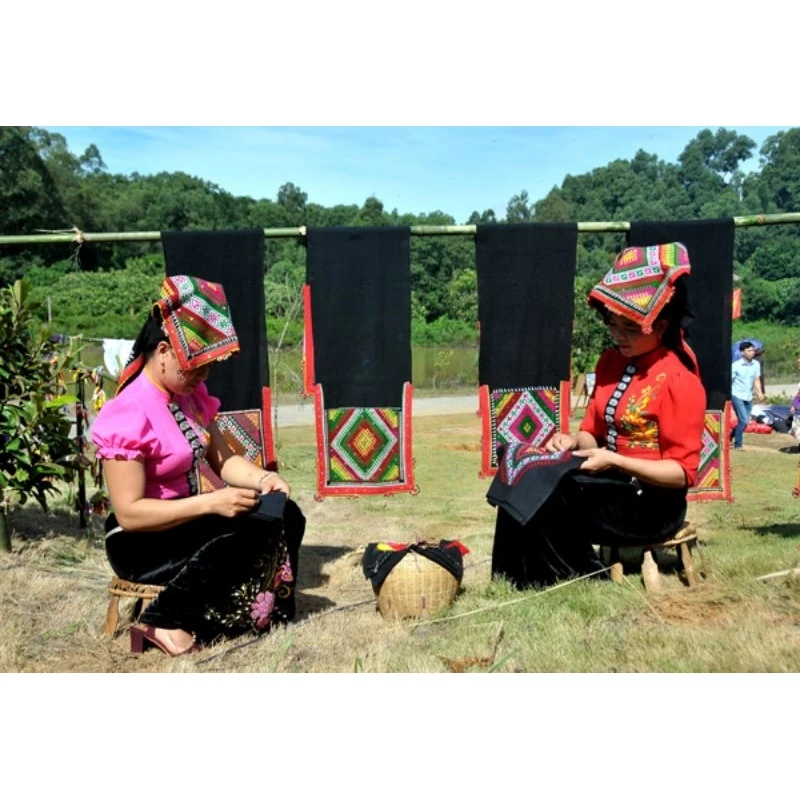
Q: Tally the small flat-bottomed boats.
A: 0